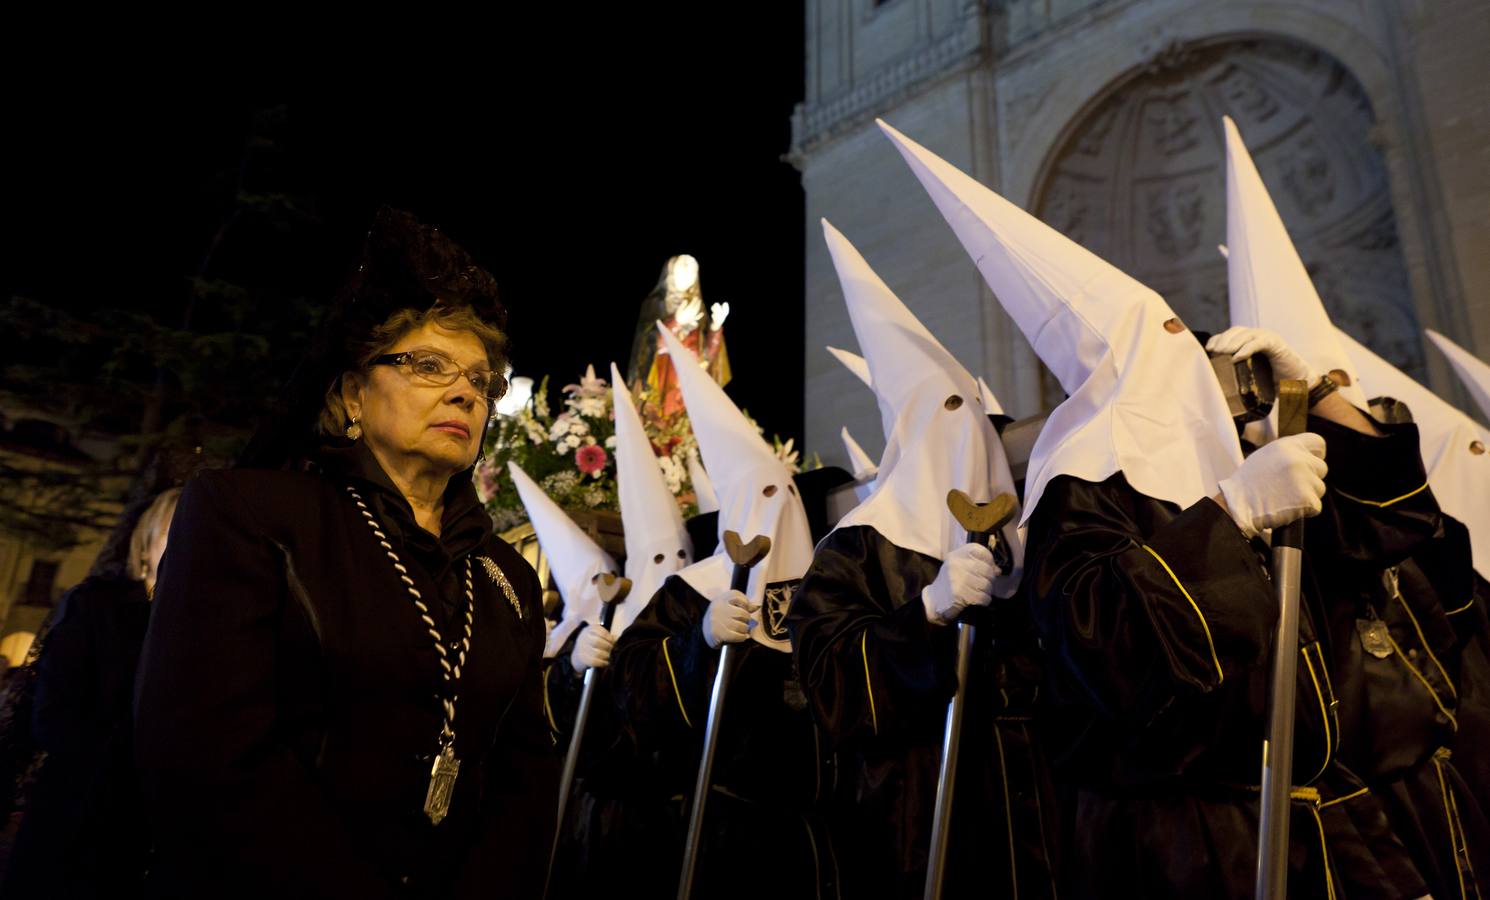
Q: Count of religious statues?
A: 1